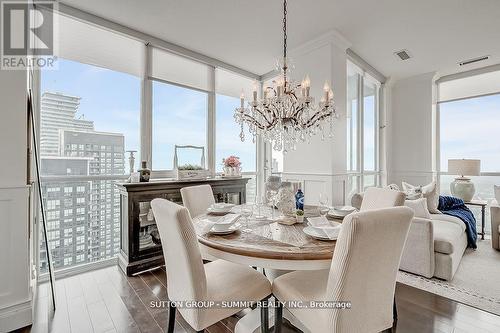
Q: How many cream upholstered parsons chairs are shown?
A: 4